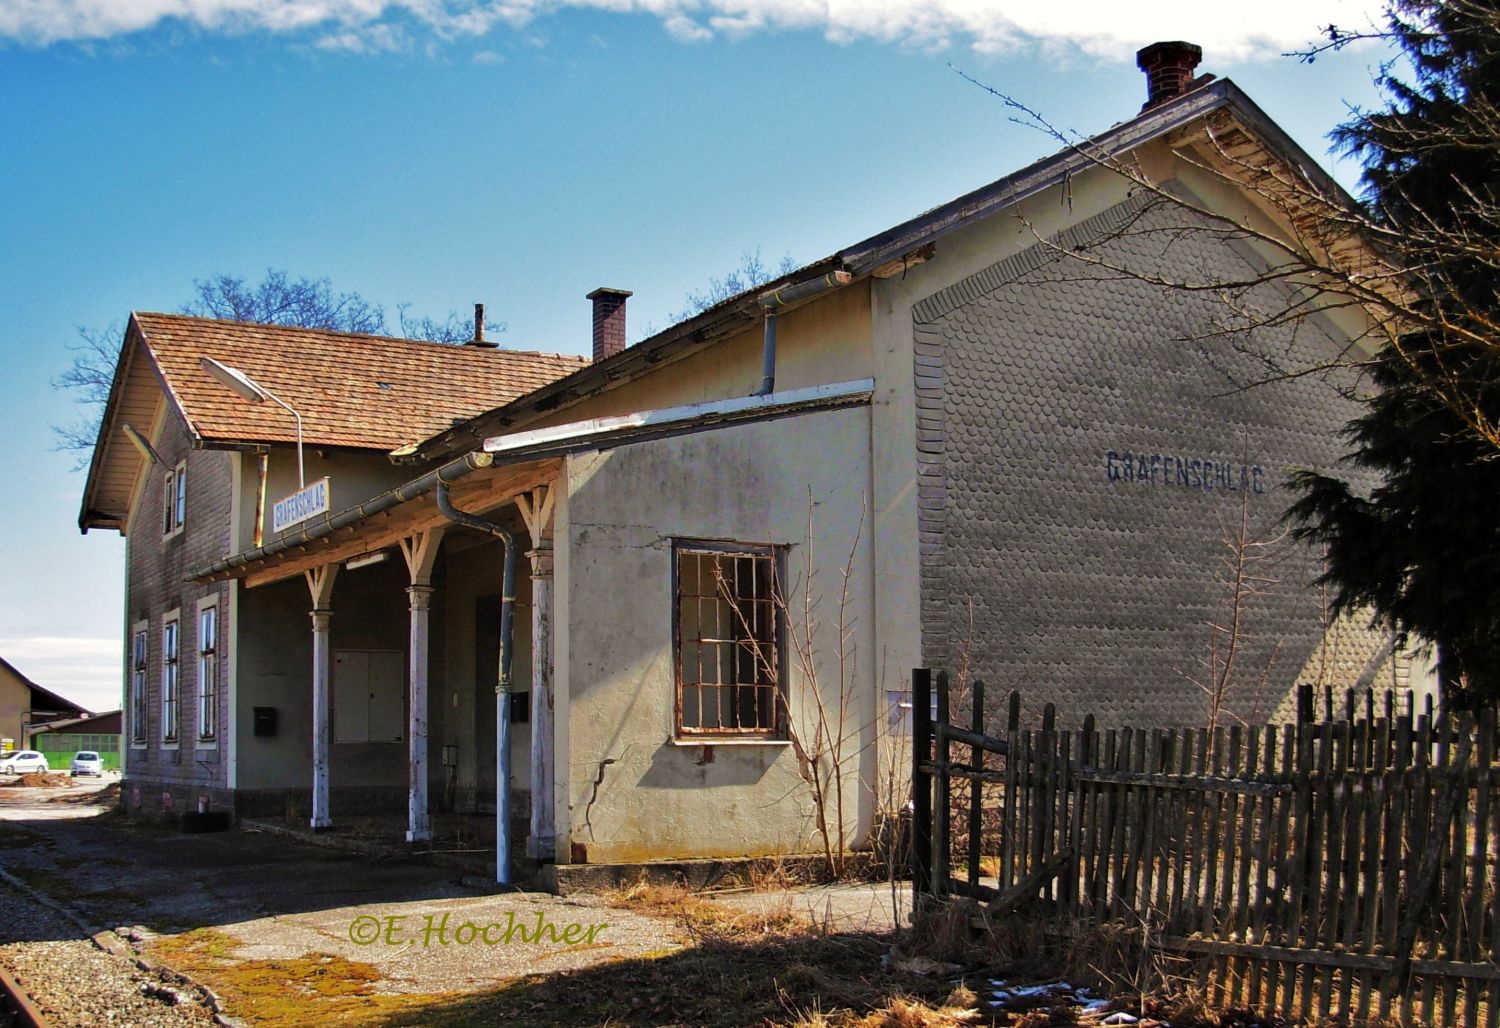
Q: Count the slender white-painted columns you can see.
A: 3